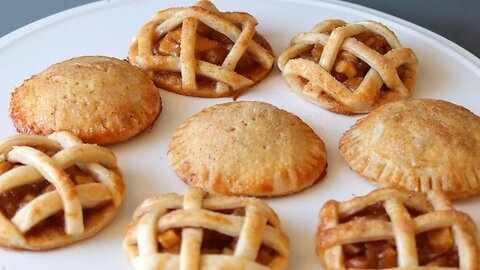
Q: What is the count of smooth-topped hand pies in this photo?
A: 3